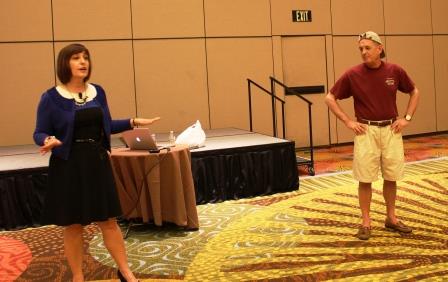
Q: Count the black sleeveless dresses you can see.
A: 1